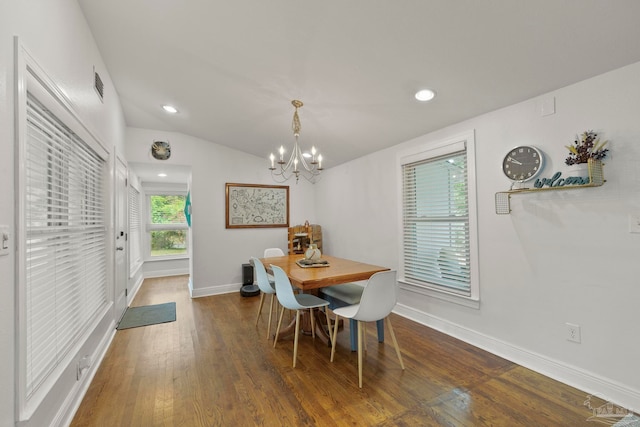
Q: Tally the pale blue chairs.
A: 2